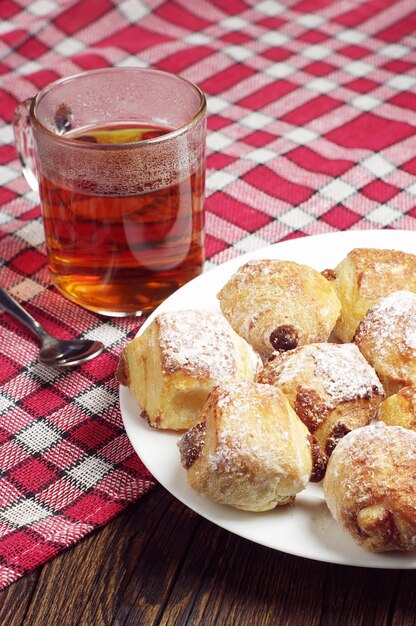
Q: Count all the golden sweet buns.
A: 8